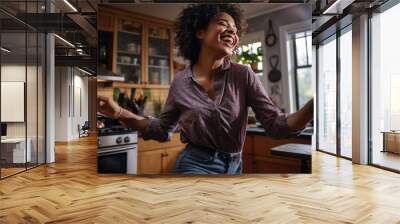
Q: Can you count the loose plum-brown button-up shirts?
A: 1